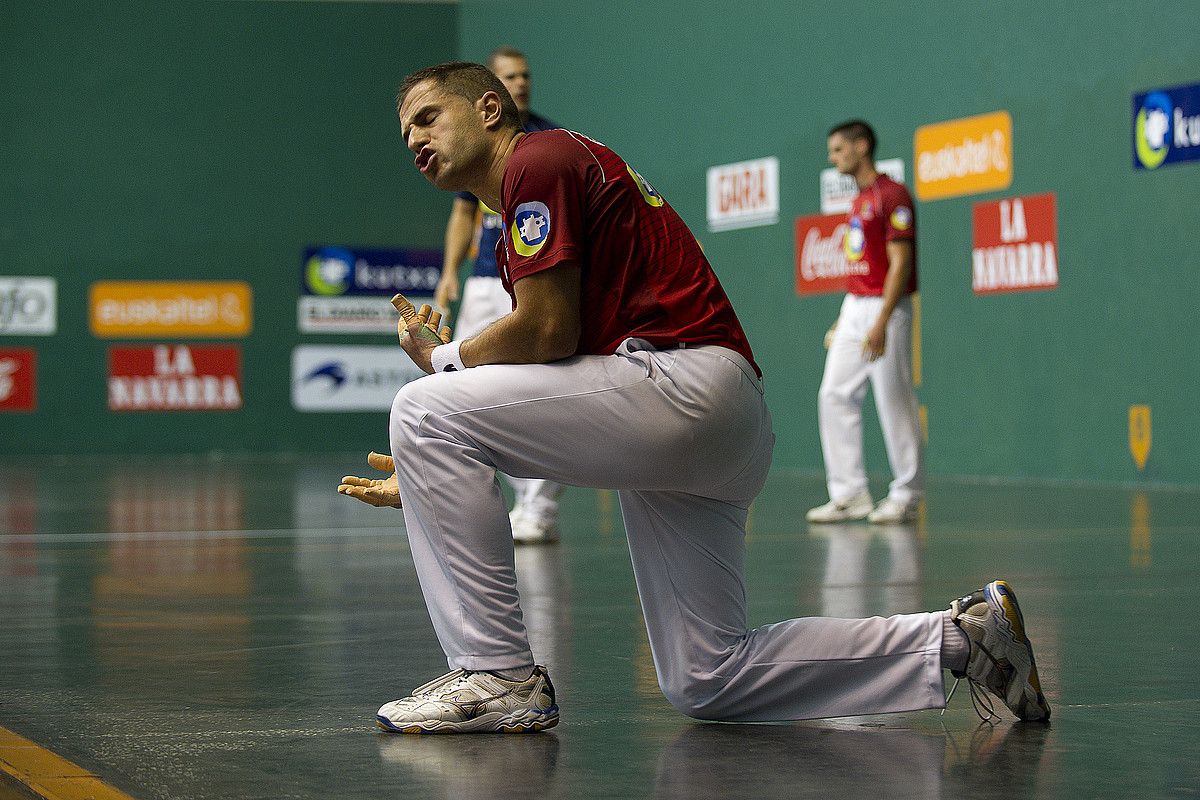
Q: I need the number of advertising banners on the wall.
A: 13